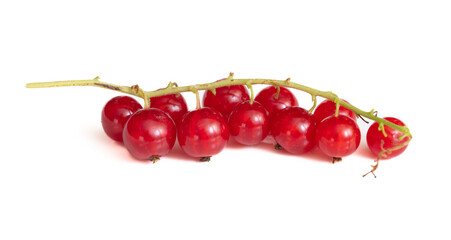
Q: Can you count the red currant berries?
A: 11